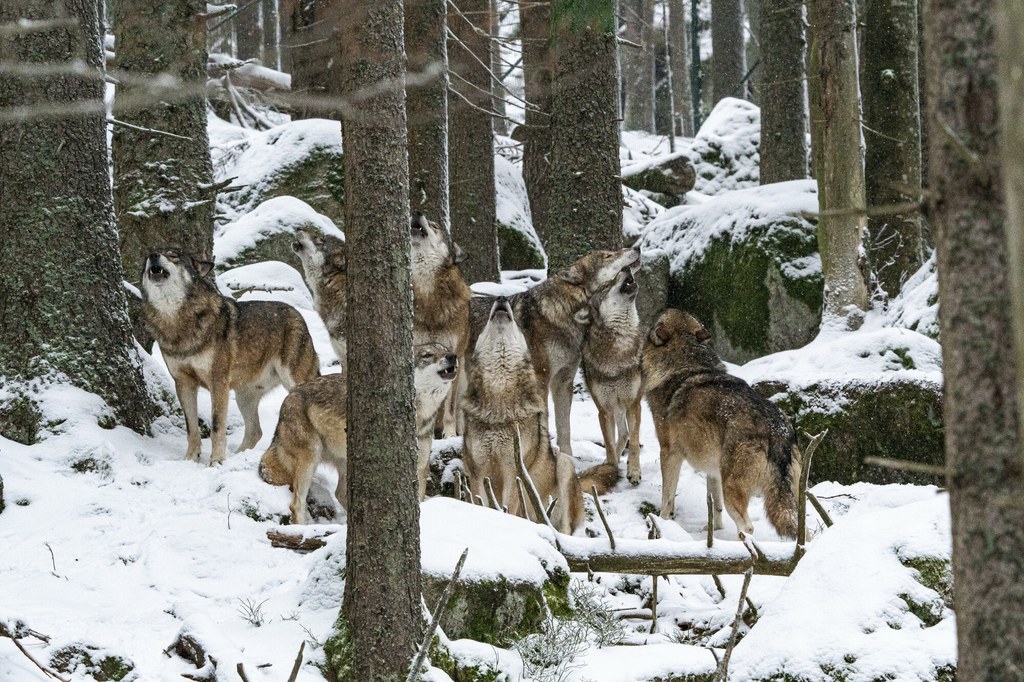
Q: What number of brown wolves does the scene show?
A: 8